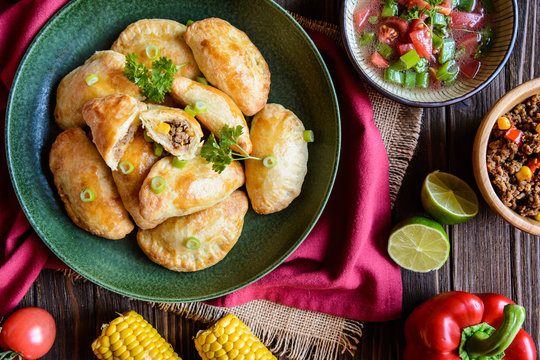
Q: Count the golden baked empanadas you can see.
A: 10